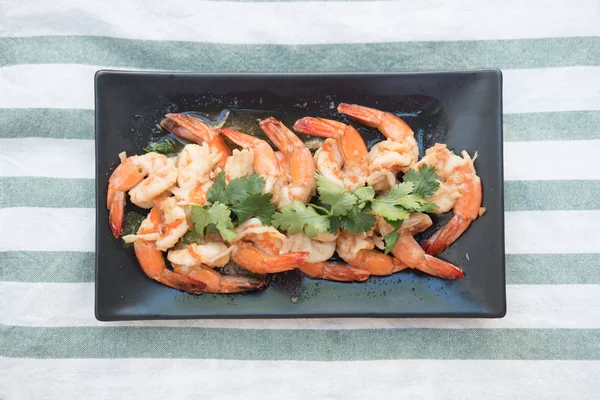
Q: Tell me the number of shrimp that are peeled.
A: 13